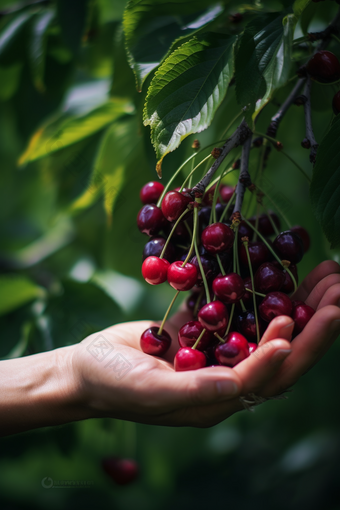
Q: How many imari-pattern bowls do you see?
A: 0